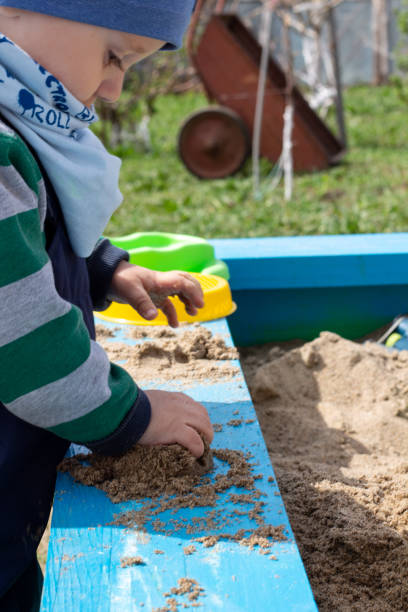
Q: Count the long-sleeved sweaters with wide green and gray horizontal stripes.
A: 1